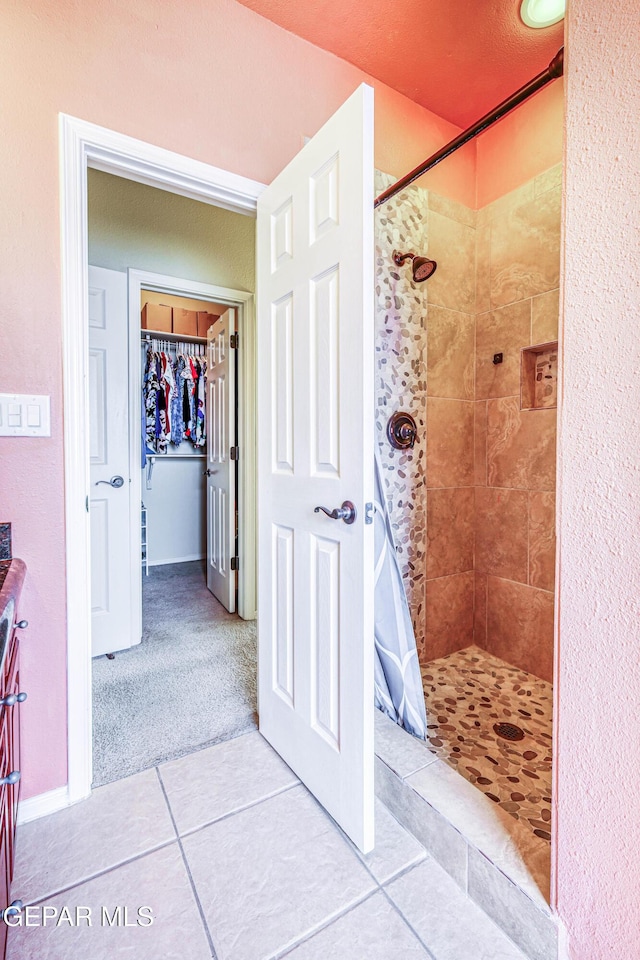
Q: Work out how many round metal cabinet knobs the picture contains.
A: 5